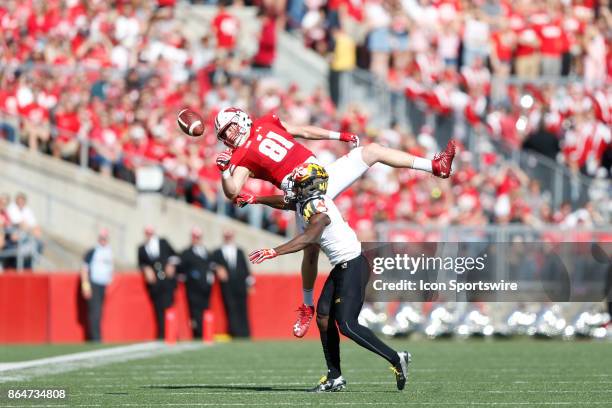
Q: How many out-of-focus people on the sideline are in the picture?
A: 4